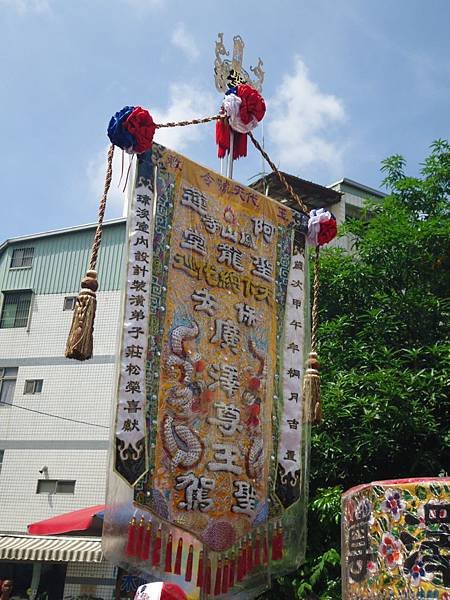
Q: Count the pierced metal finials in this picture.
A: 1